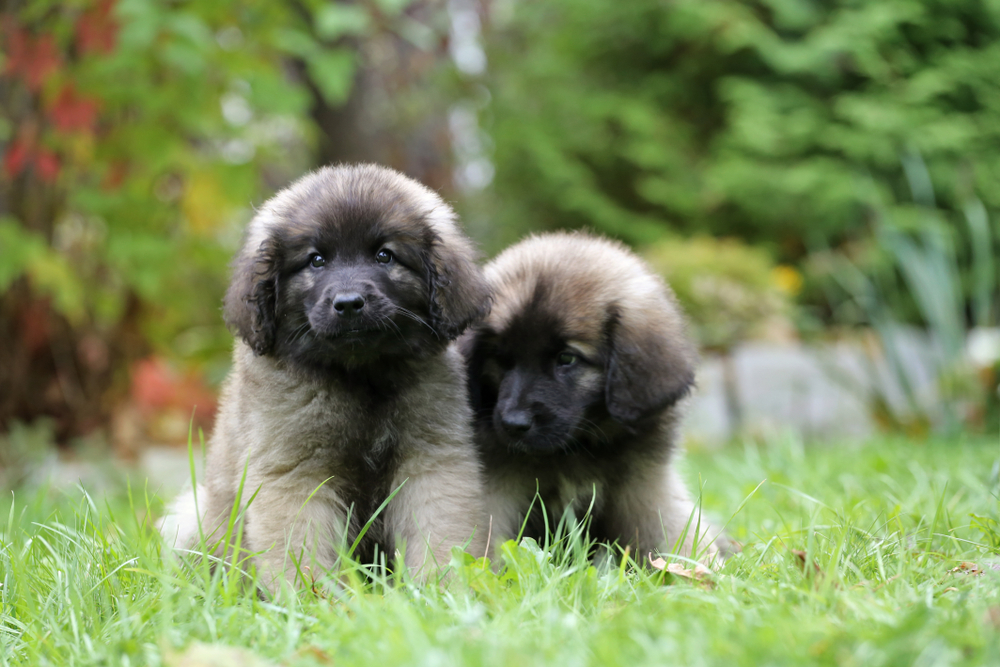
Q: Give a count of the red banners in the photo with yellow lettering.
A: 0